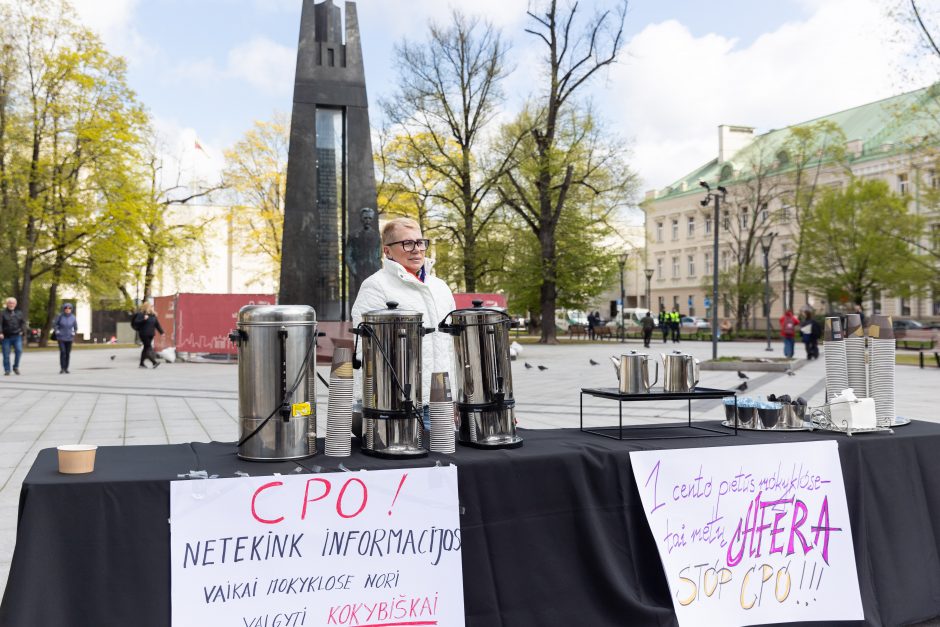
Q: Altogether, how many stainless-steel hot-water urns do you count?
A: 3